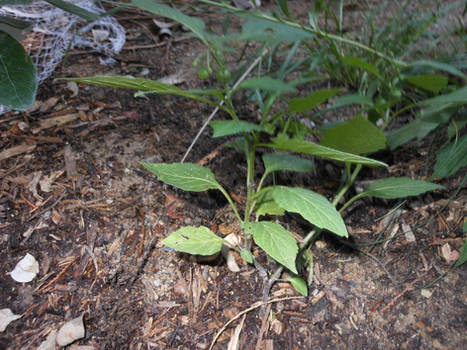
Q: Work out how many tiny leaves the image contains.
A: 2